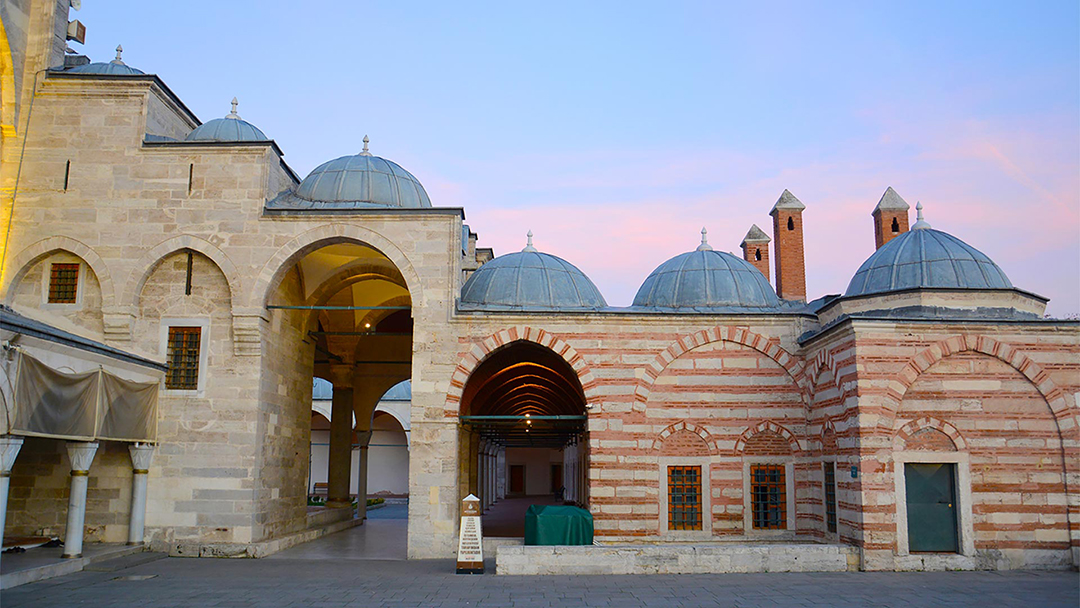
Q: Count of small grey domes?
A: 6